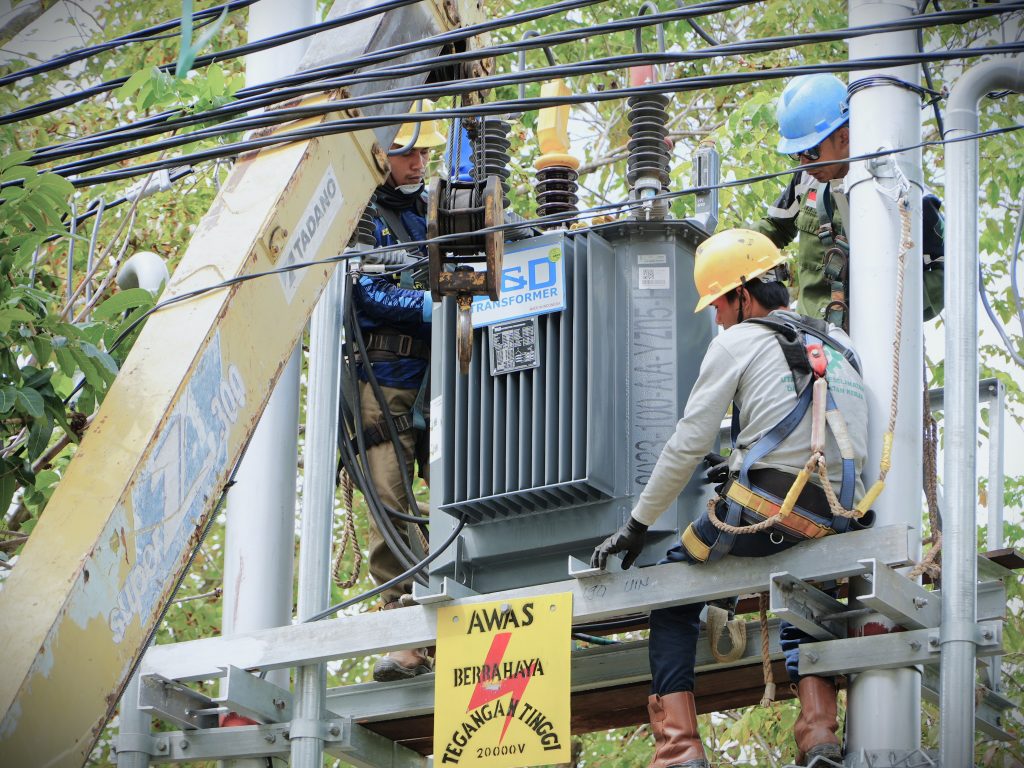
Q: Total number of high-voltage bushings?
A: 3